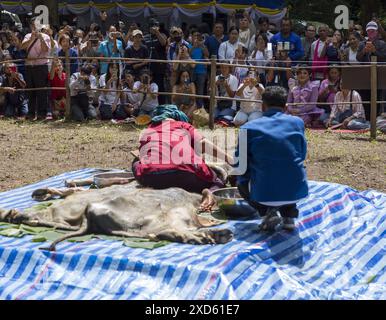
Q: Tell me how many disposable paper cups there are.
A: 0